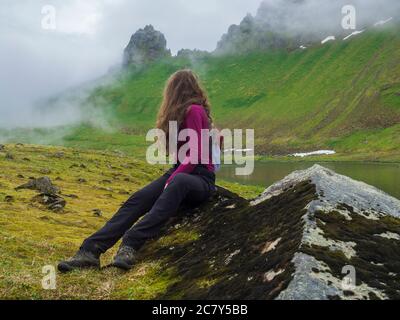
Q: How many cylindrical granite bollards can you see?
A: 0